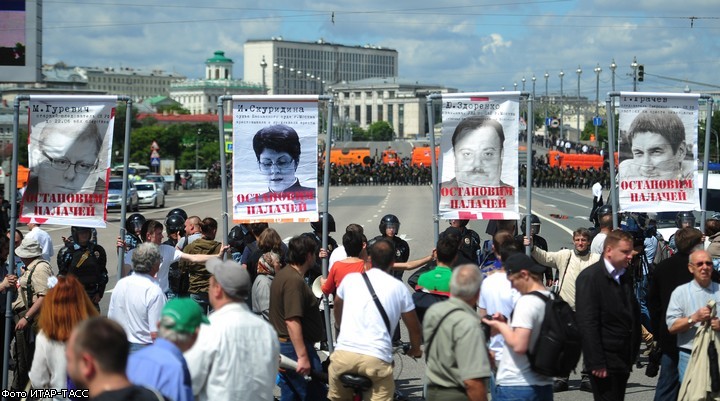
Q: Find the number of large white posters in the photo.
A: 4